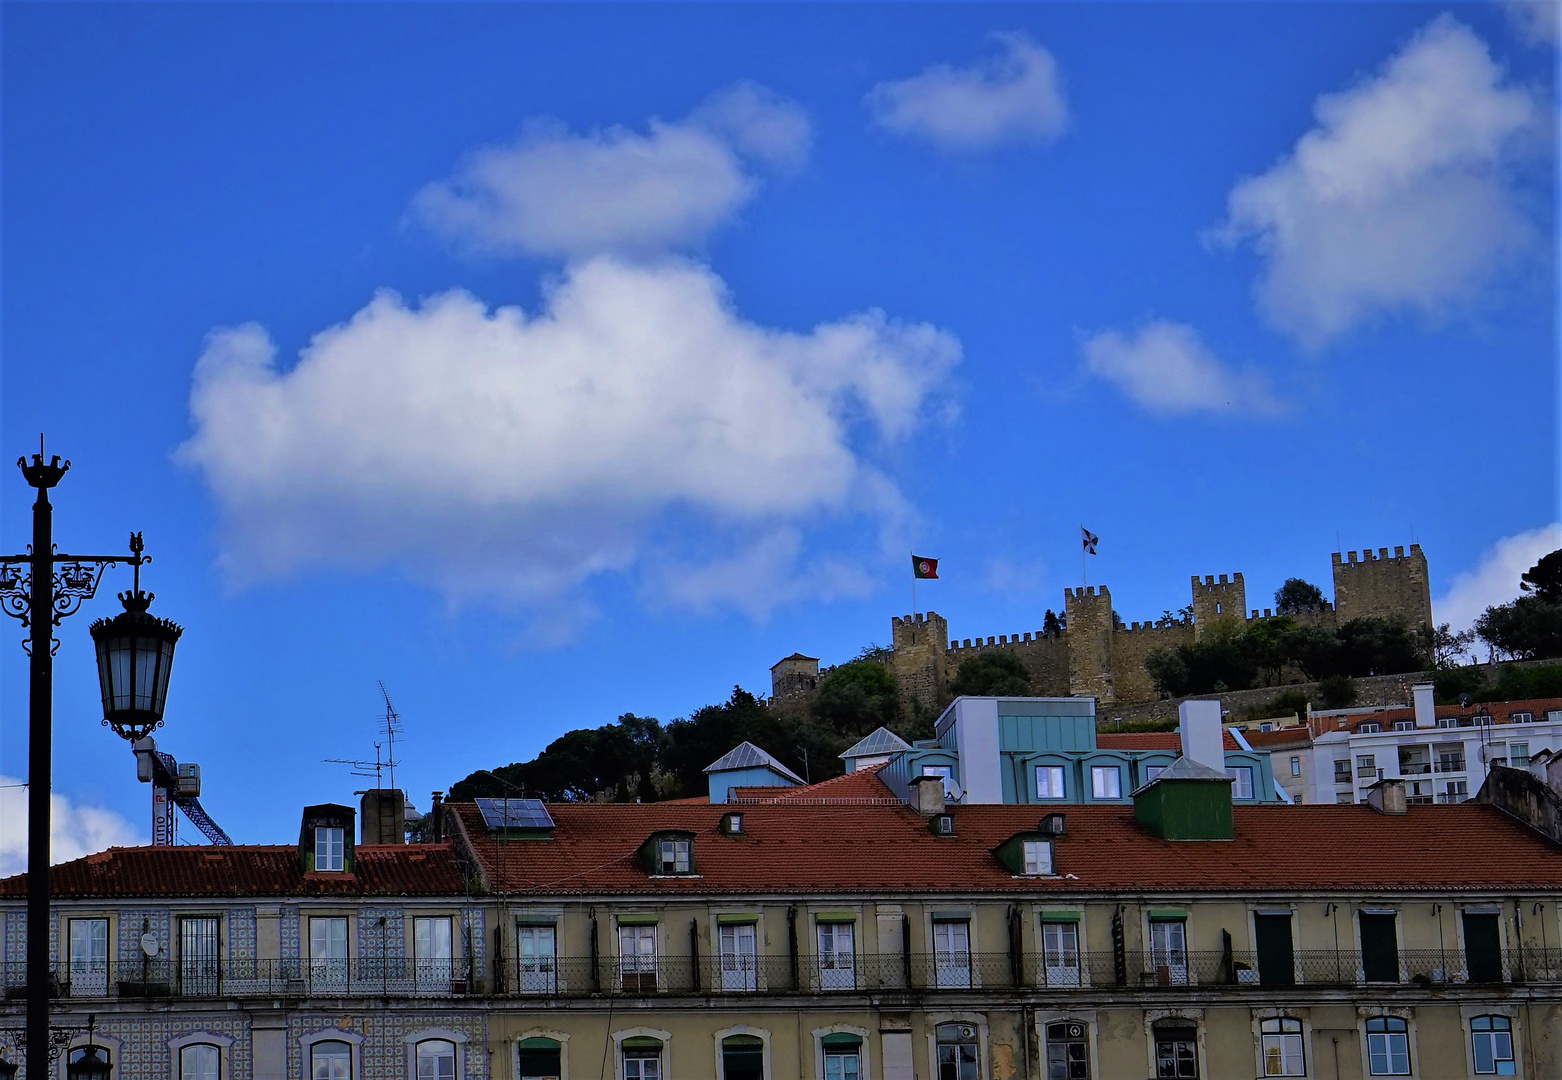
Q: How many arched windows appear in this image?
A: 14